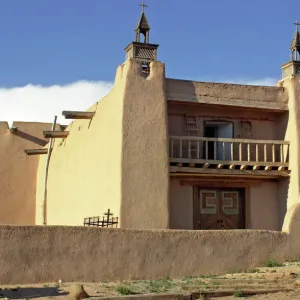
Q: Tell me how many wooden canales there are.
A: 4